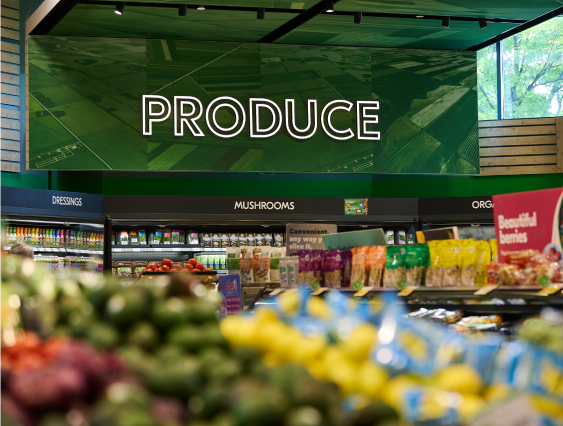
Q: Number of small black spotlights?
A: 7